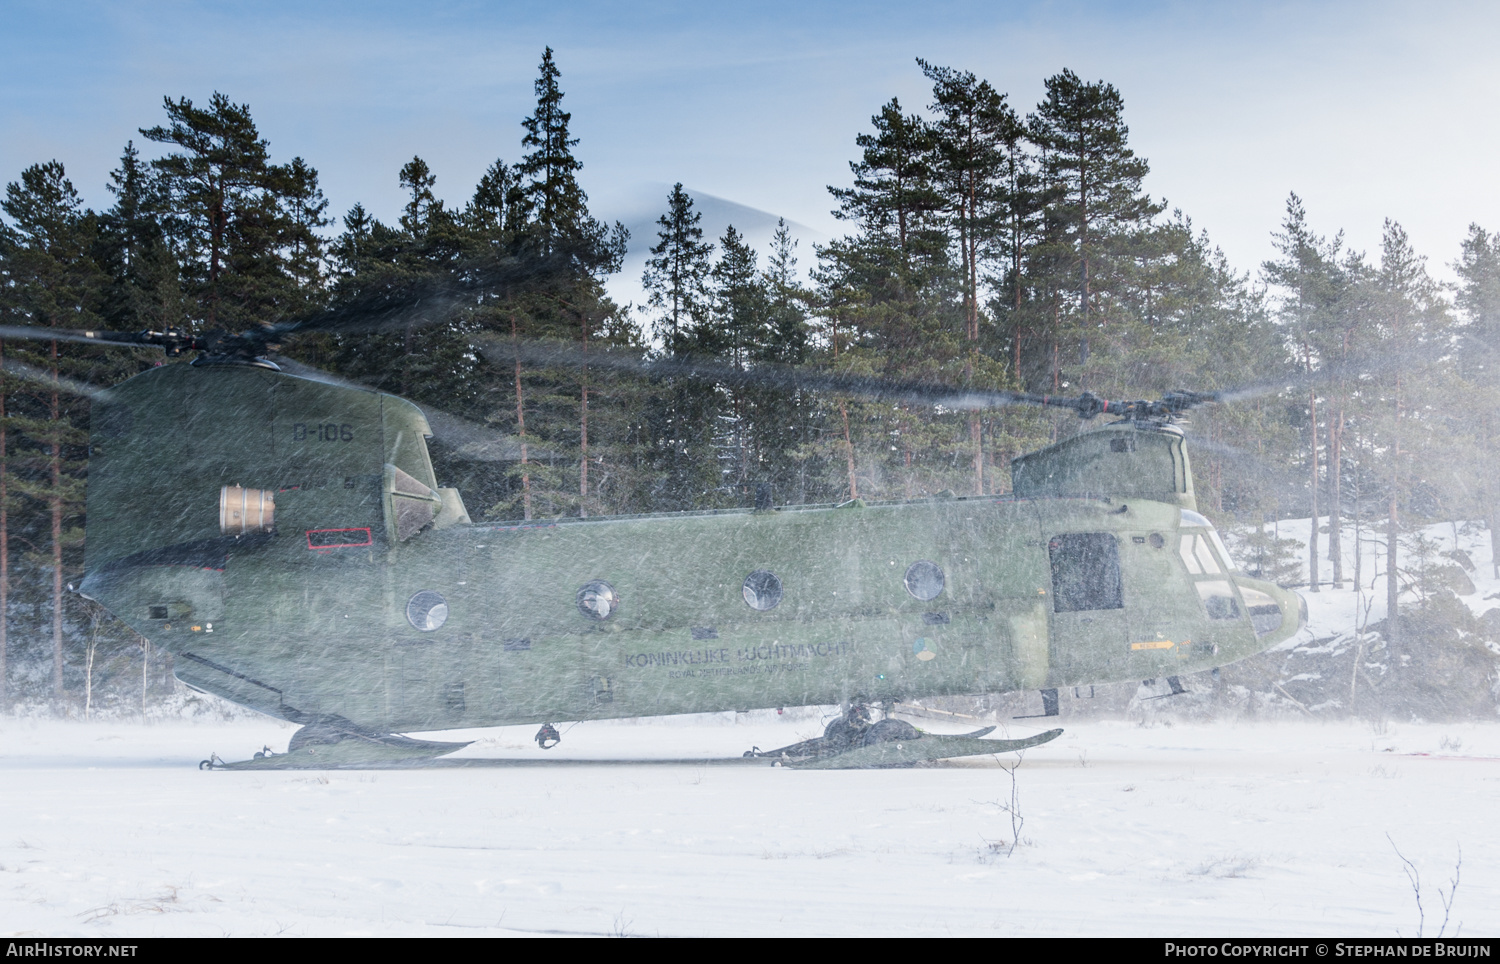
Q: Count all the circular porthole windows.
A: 4